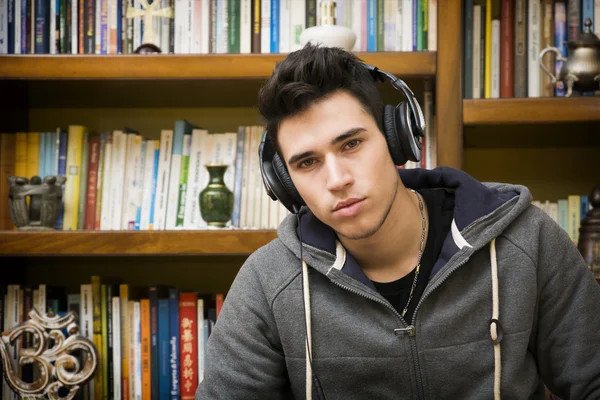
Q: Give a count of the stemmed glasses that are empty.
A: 0